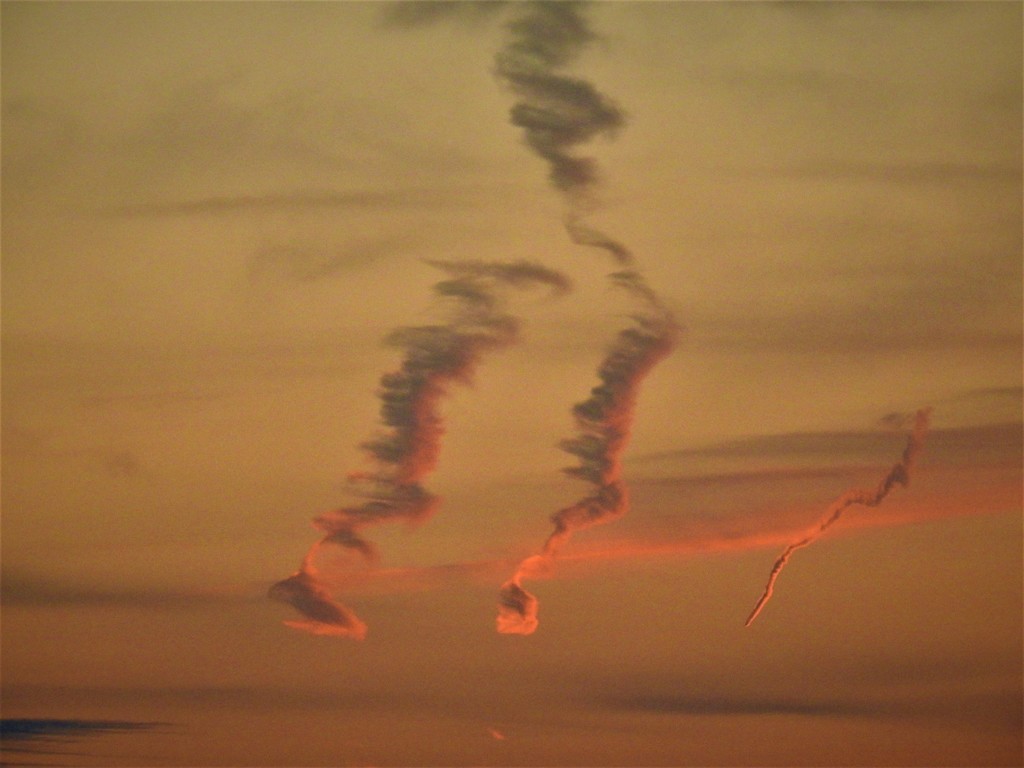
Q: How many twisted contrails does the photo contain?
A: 3